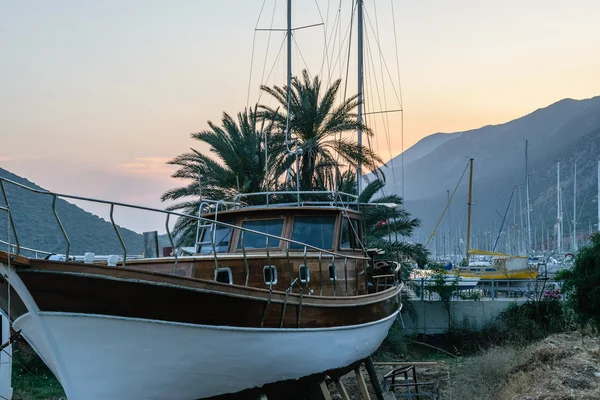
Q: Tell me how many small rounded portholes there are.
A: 4